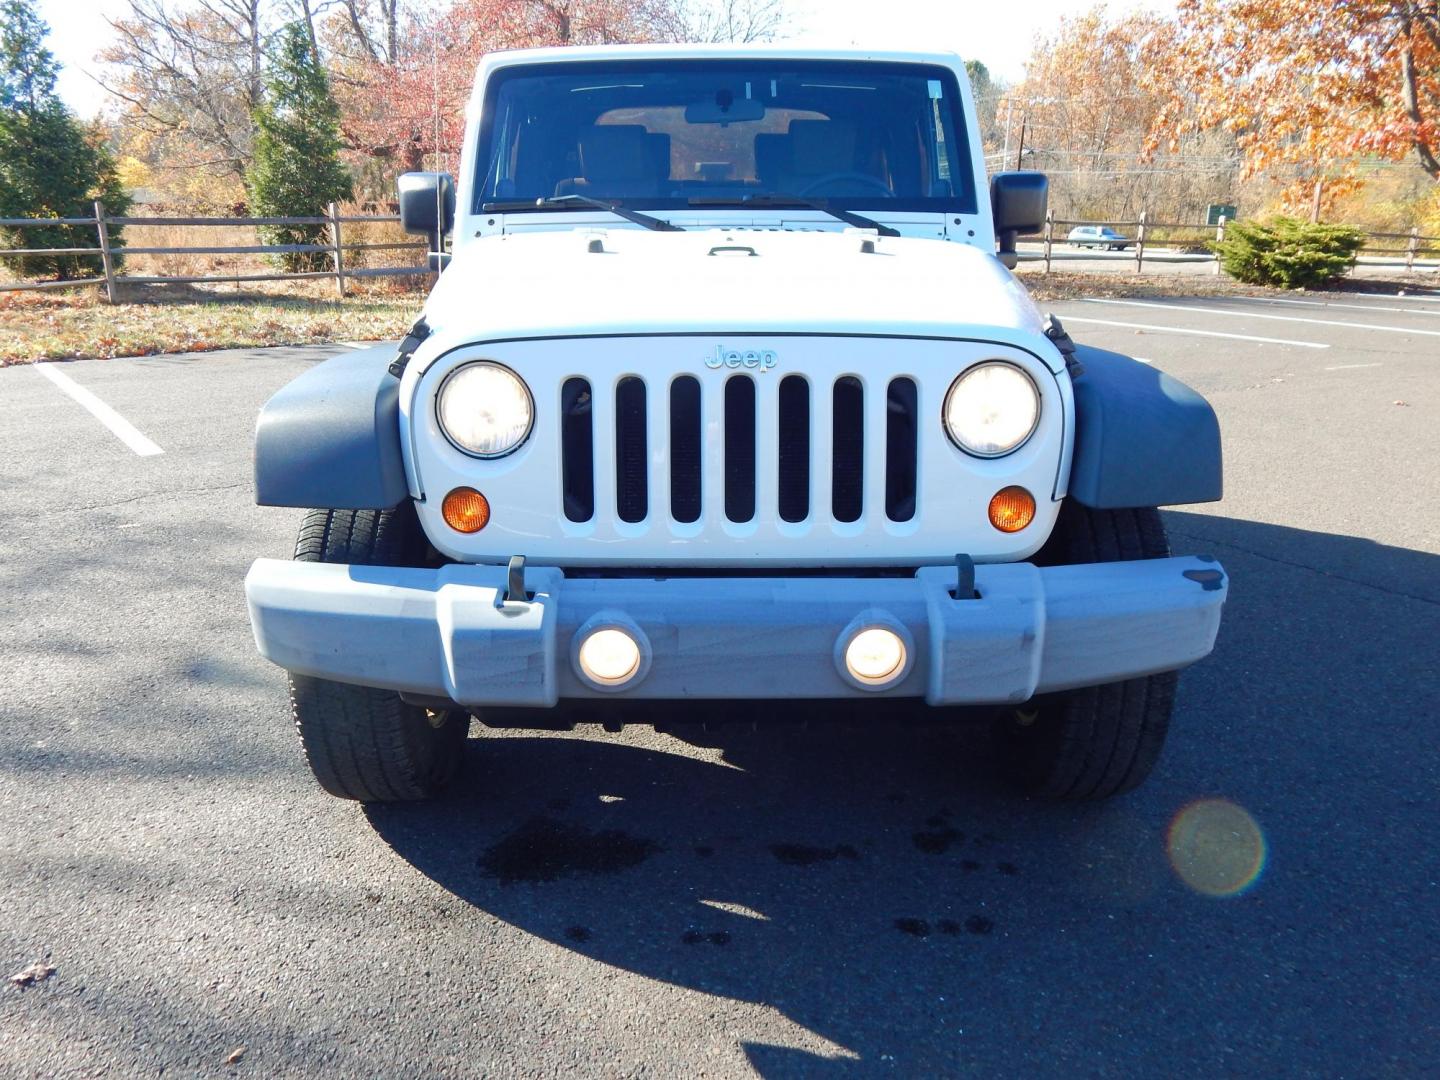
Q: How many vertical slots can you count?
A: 7